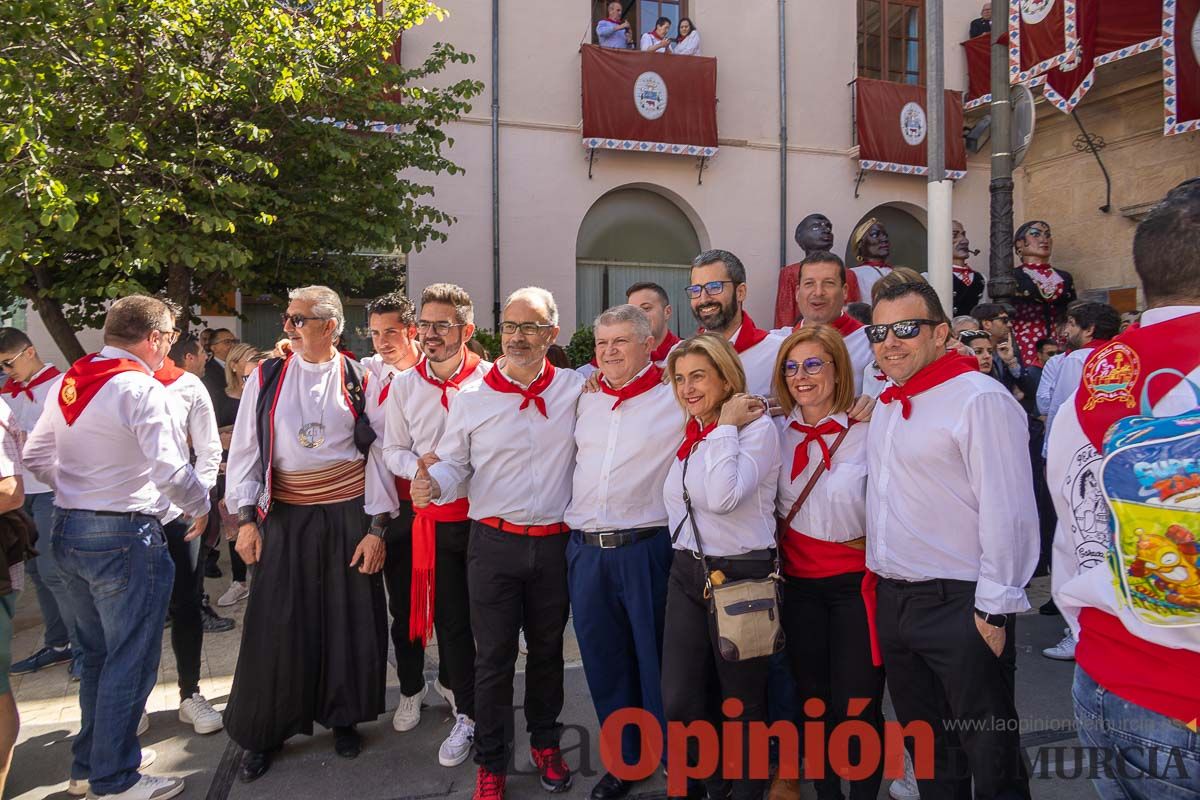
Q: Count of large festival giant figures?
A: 4